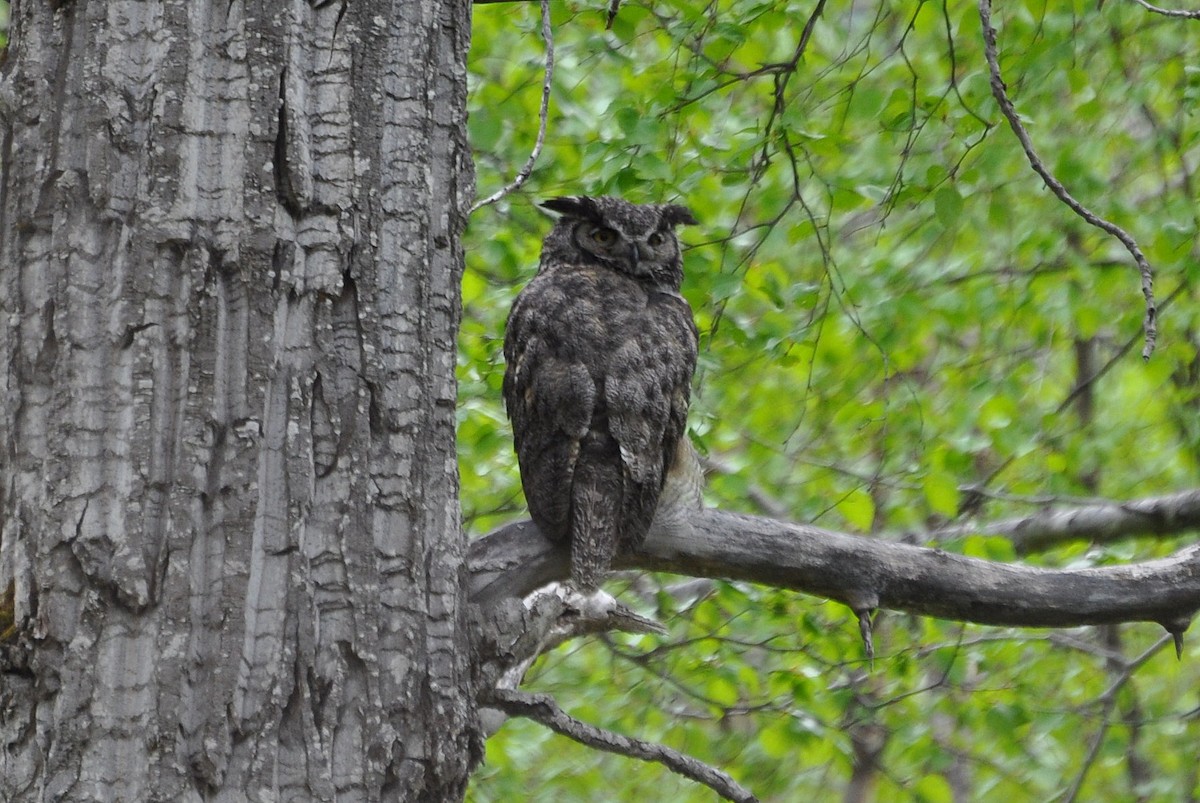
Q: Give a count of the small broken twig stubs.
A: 2